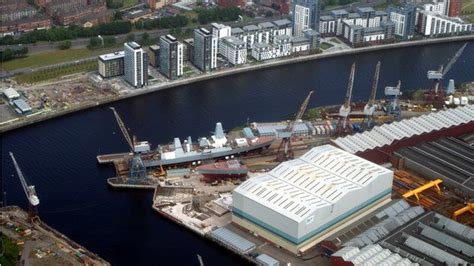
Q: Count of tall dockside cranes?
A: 7